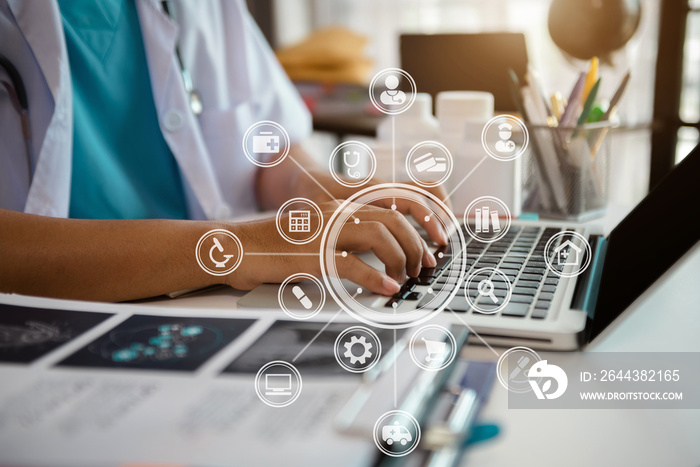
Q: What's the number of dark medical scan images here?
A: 3